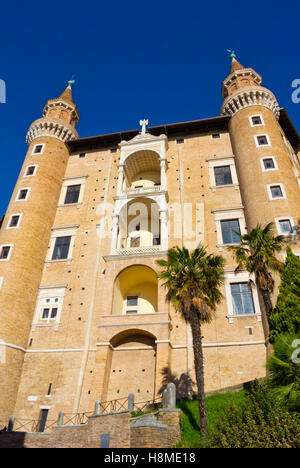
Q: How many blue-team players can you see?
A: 0